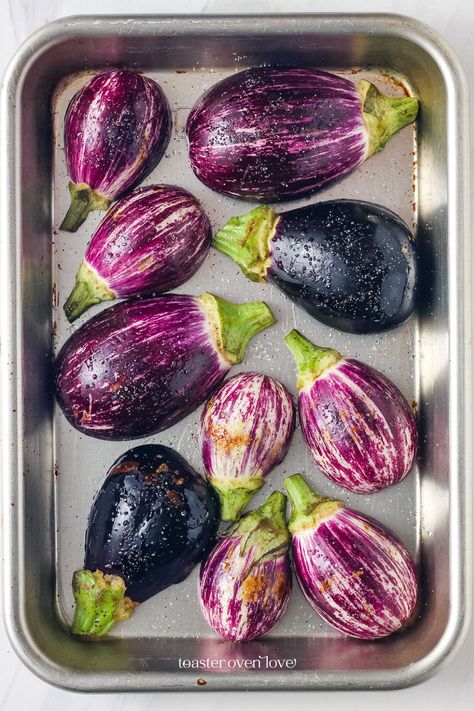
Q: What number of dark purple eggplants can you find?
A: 2